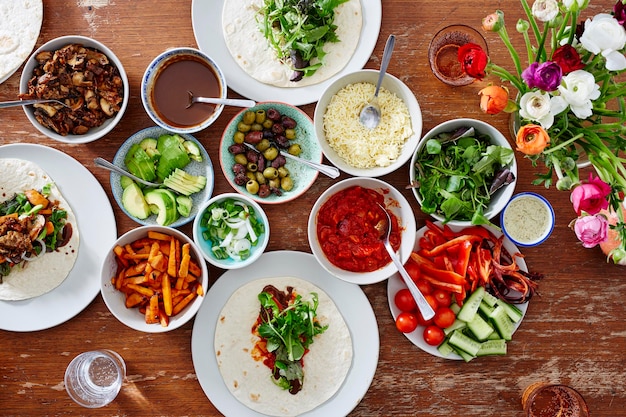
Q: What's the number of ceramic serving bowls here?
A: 10